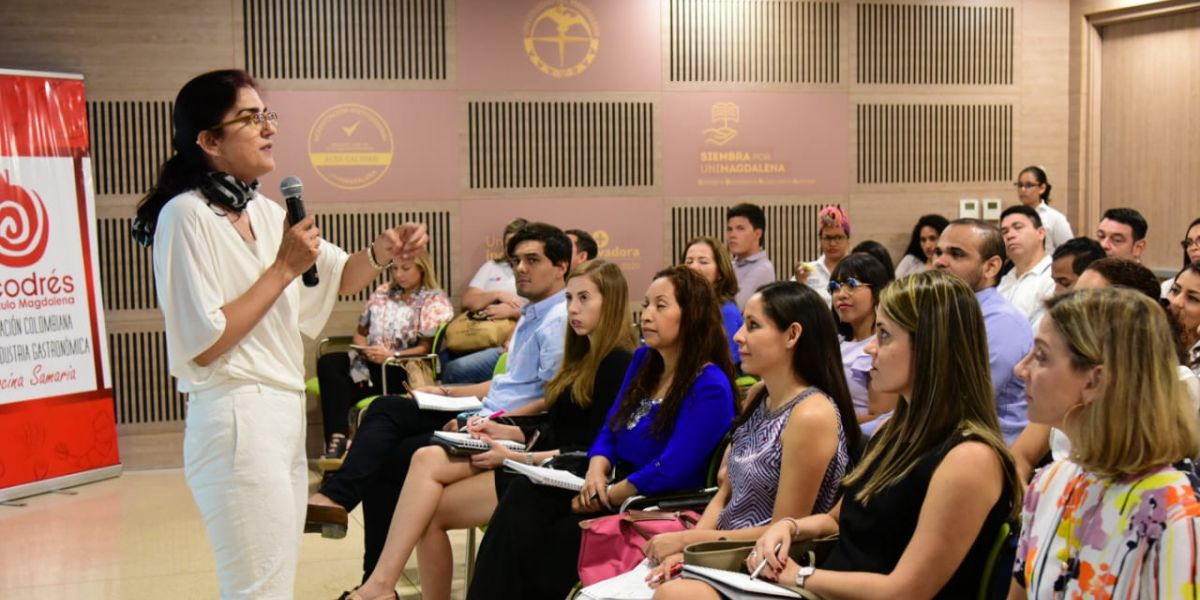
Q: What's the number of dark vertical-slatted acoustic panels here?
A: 10